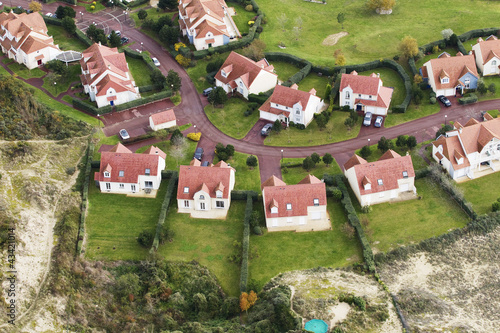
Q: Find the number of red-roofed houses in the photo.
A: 13